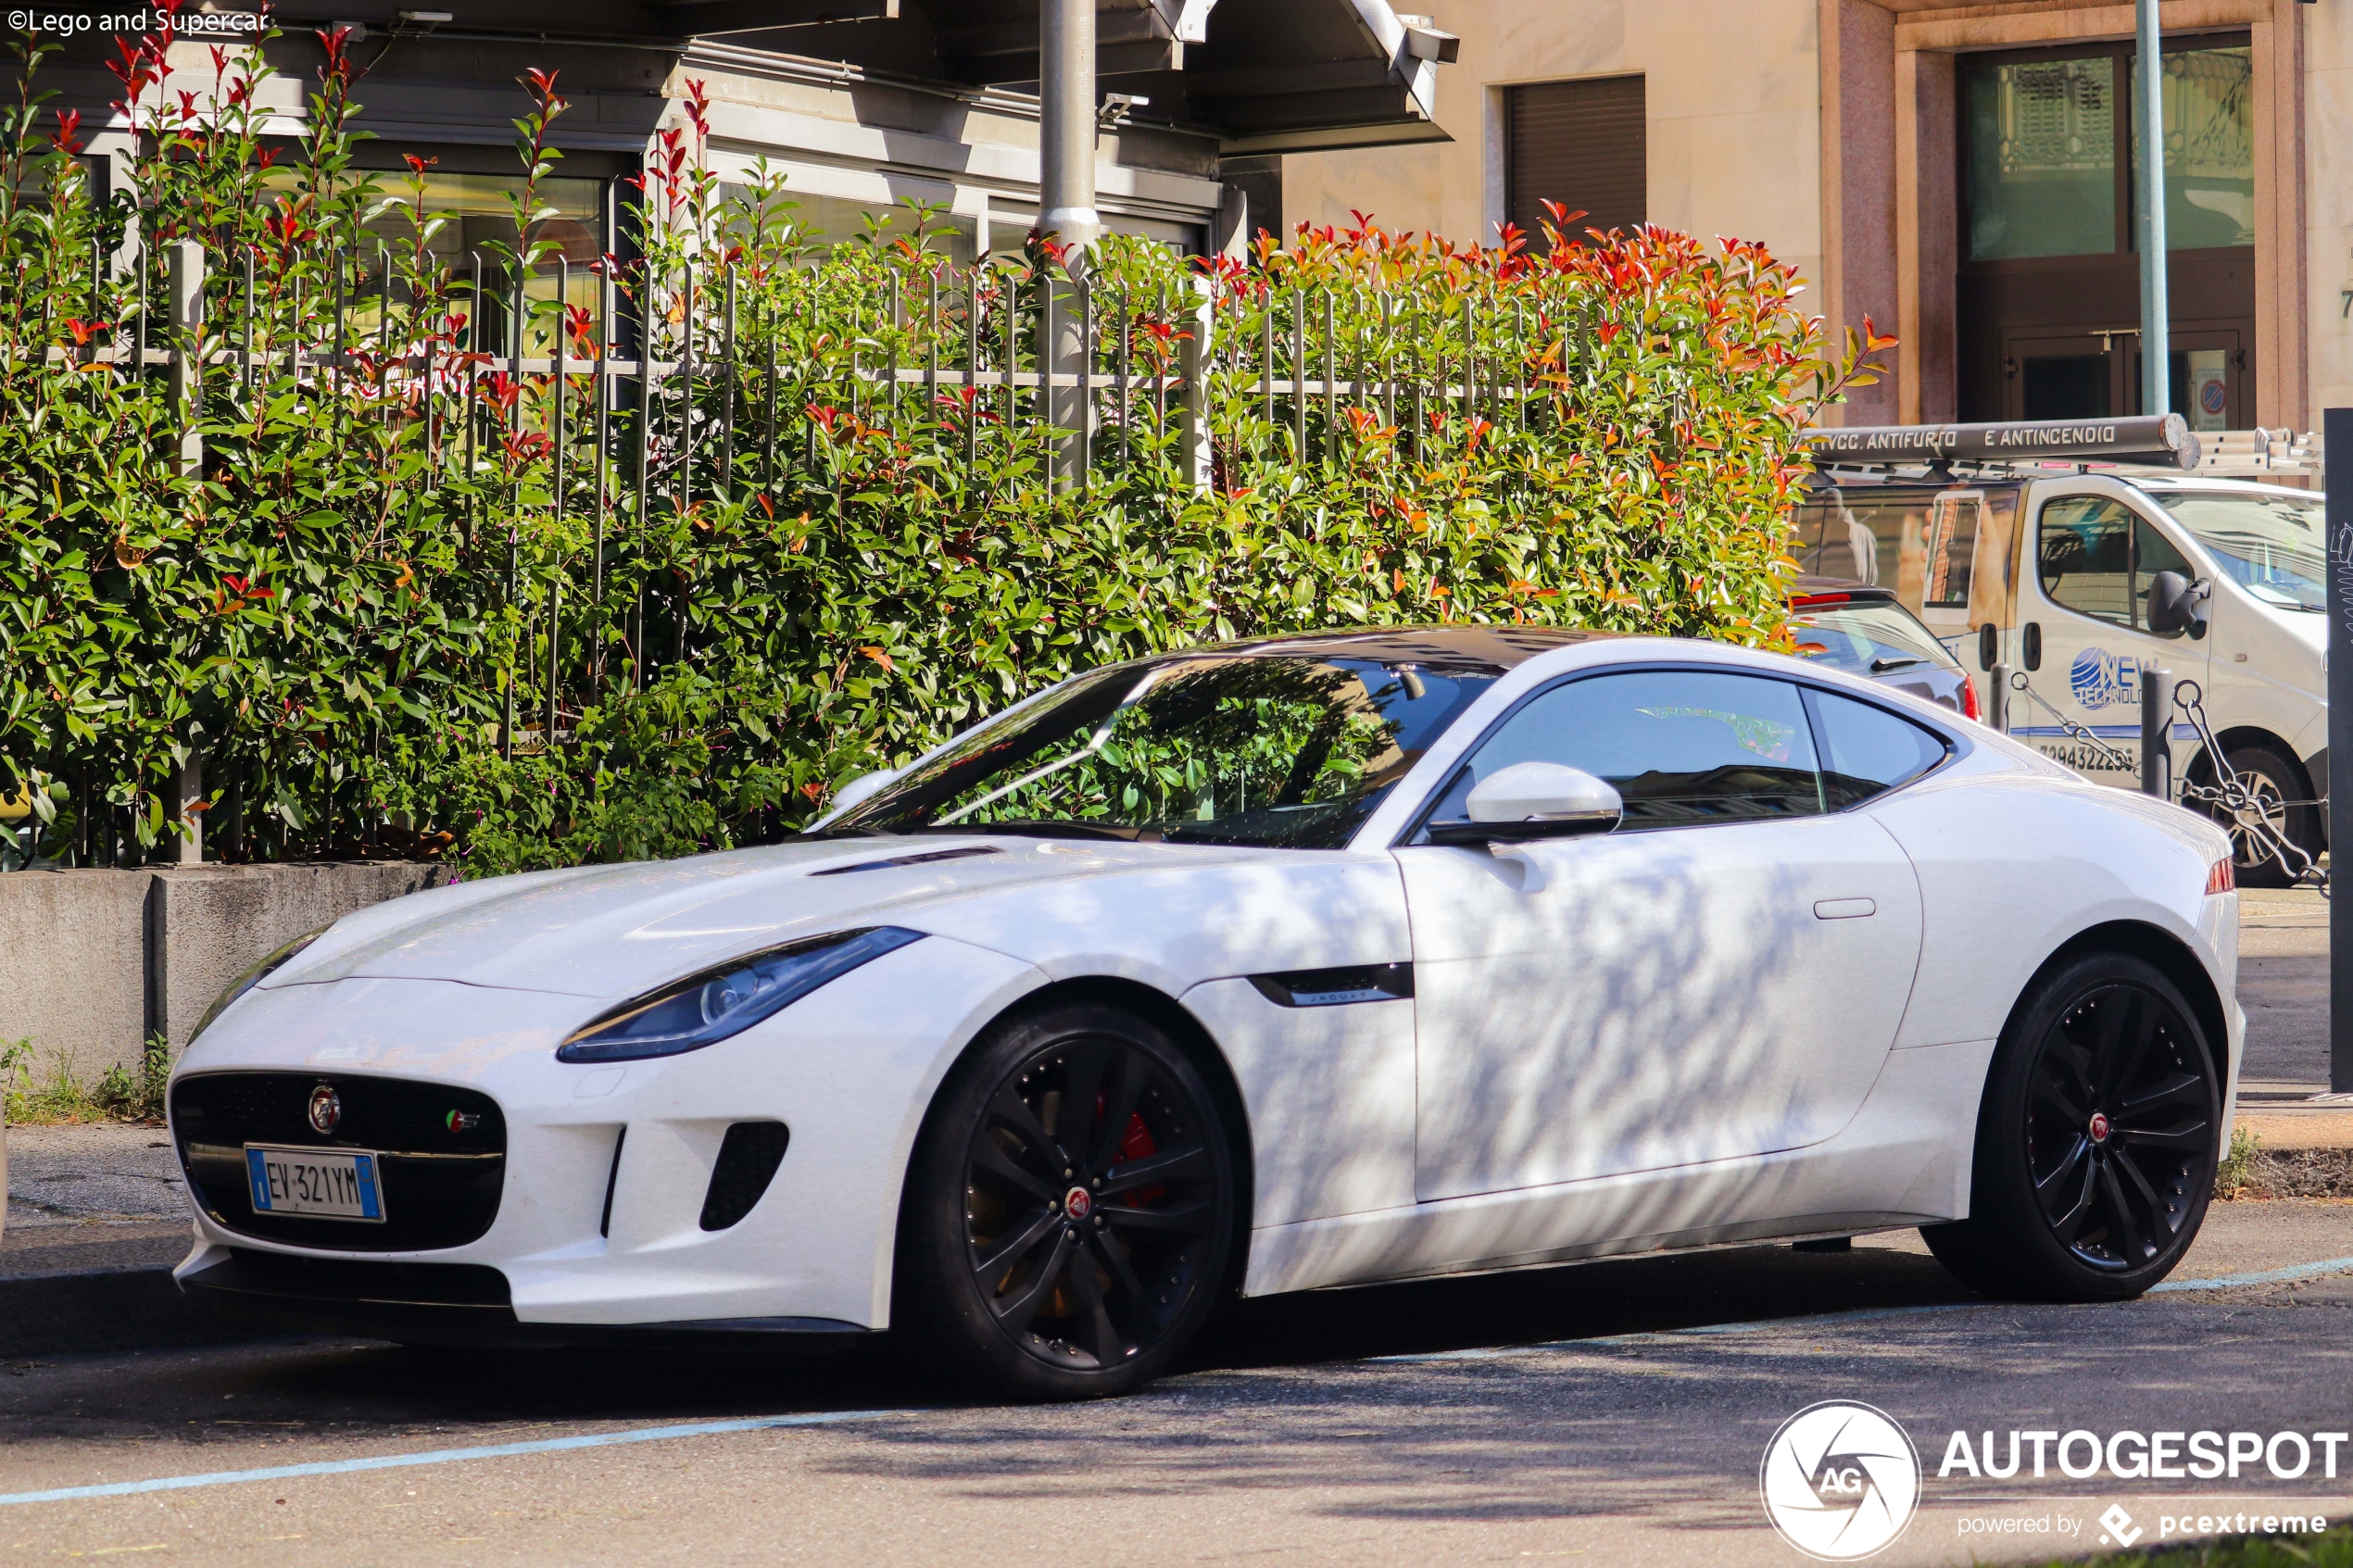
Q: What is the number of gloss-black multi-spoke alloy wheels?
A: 2